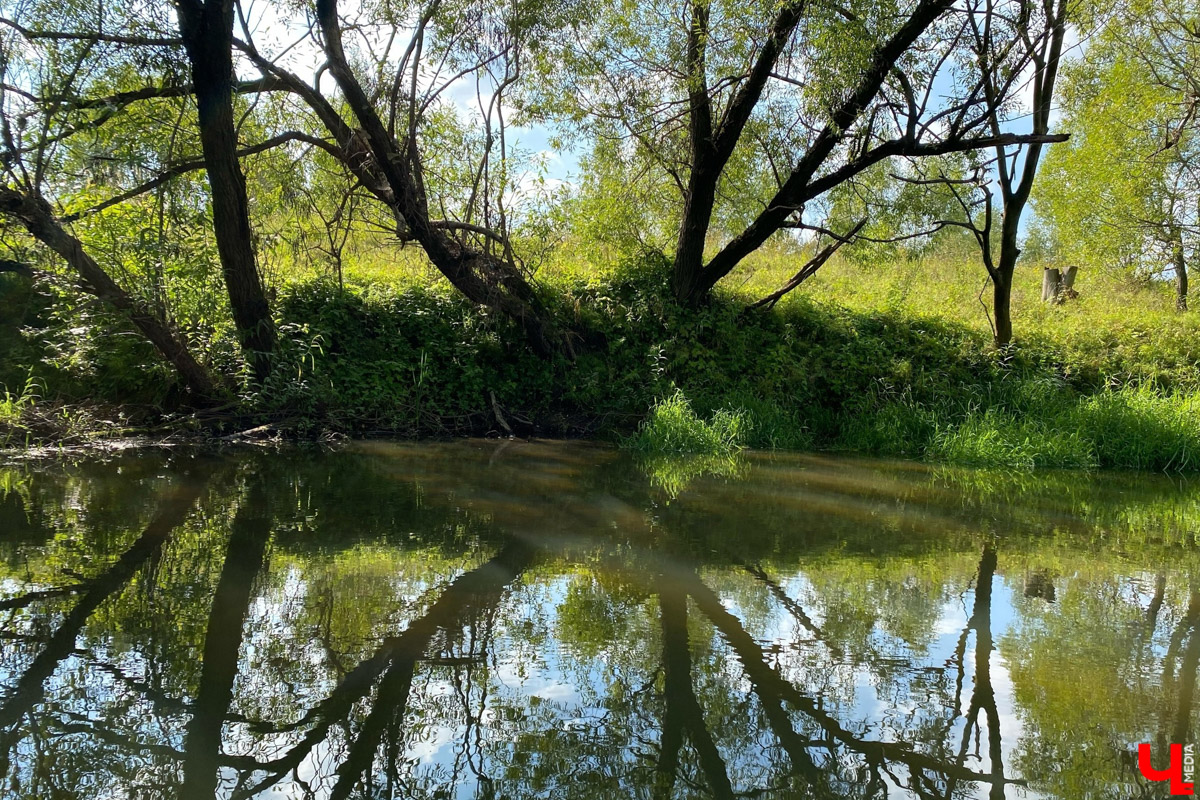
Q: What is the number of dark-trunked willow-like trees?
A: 5